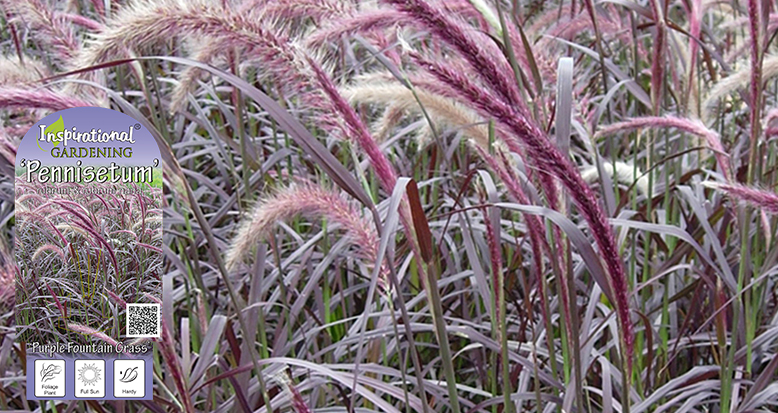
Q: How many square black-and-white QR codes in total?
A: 1